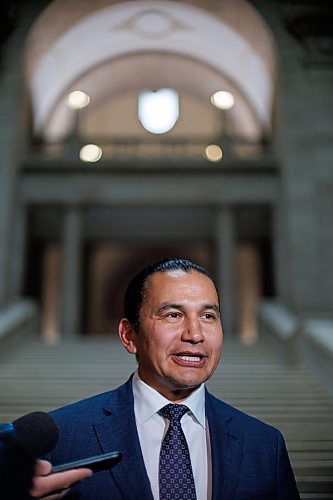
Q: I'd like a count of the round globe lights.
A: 4